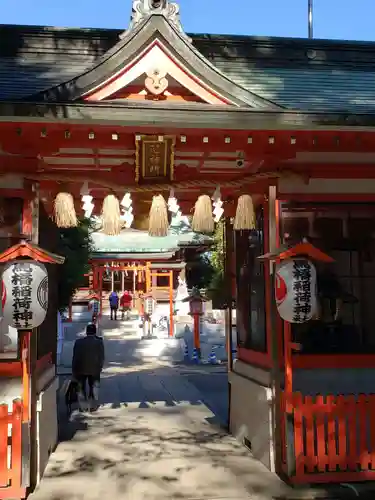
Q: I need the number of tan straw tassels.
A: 5